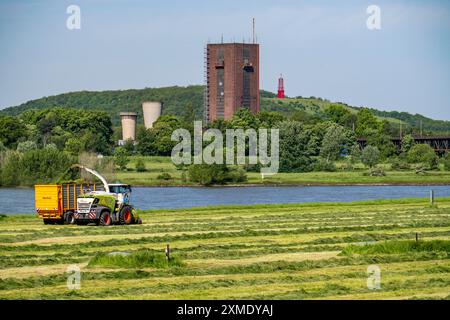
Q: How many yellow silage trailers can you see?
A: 1